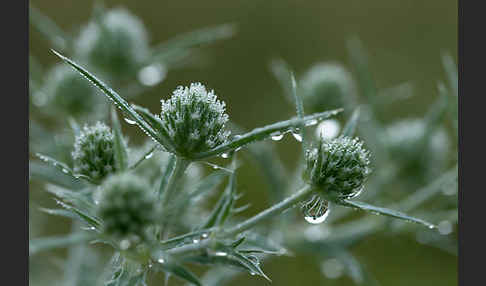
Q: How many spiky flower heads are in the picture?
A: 8